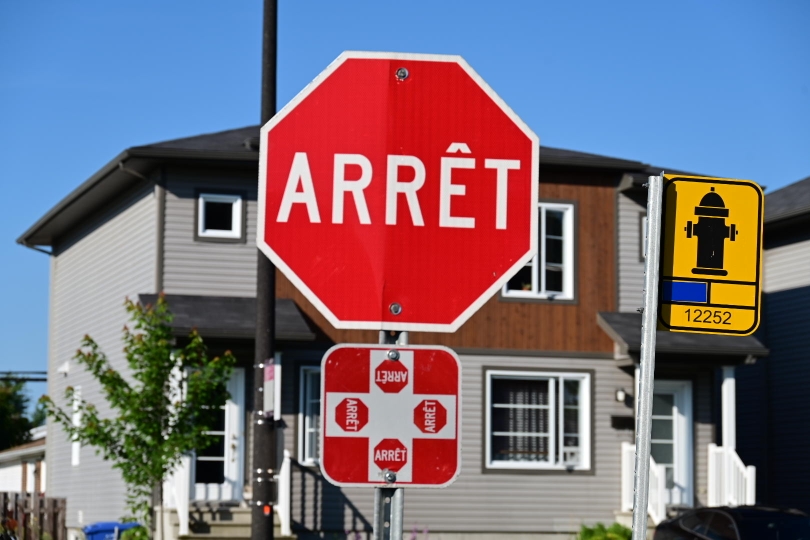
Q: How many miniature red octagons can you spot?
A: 4